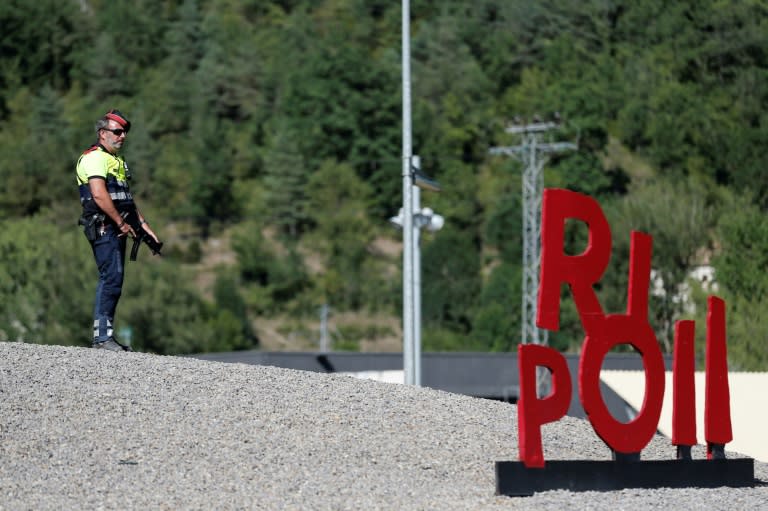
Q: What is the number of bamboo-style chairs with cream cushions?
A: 0